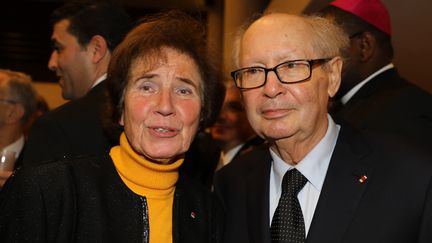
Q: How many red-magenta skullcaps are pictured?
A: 1